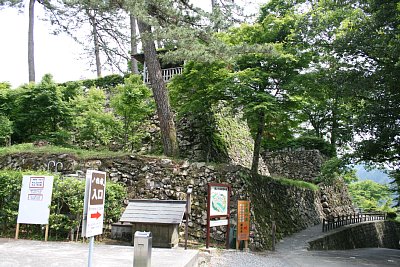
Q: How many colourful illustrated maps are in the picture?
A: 1